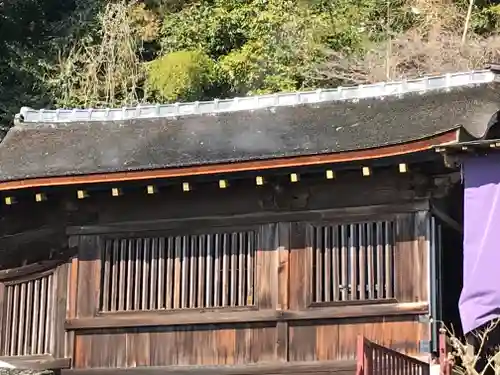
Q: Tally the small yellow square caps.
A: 12